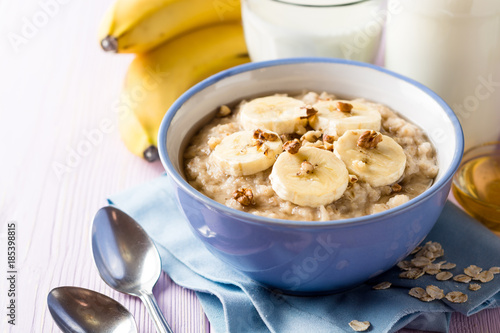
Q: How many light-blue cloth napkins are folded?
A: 1